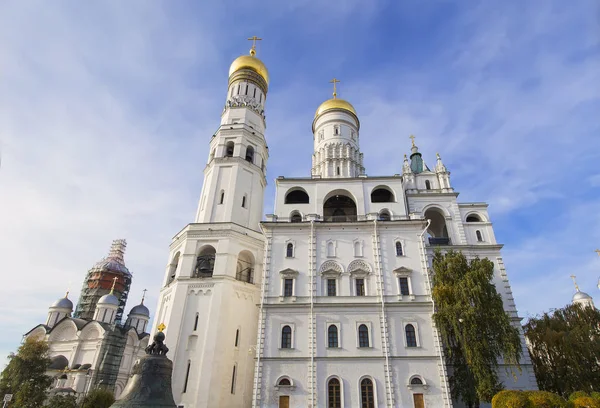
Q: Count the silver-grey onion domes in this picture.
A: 4